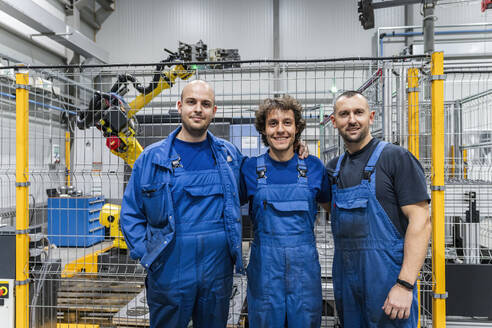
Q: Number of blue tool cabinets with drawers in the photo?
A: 1